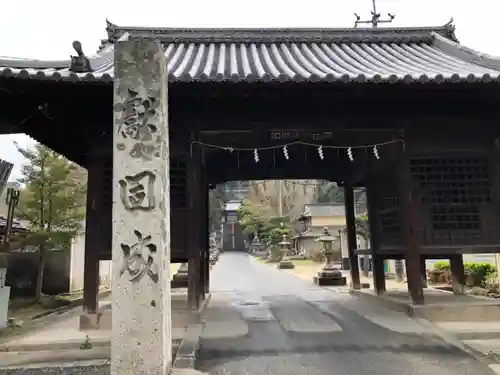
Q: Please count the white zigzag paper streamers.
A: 5